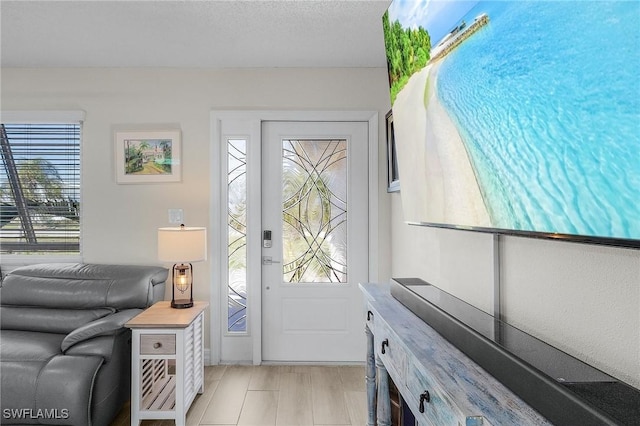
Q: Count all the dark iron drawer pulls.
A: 3